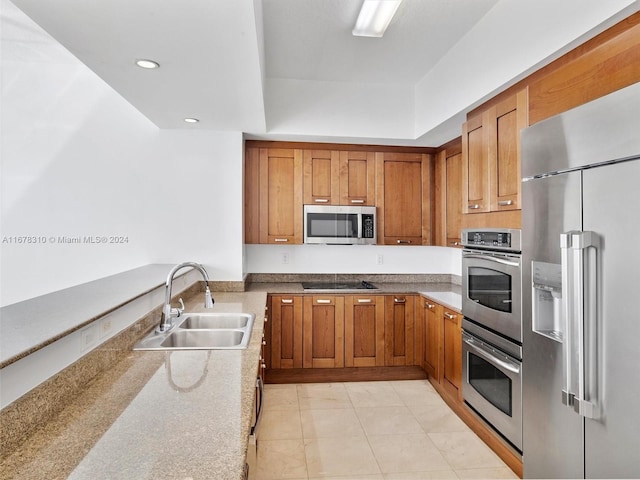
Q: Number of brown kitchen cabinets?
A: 13